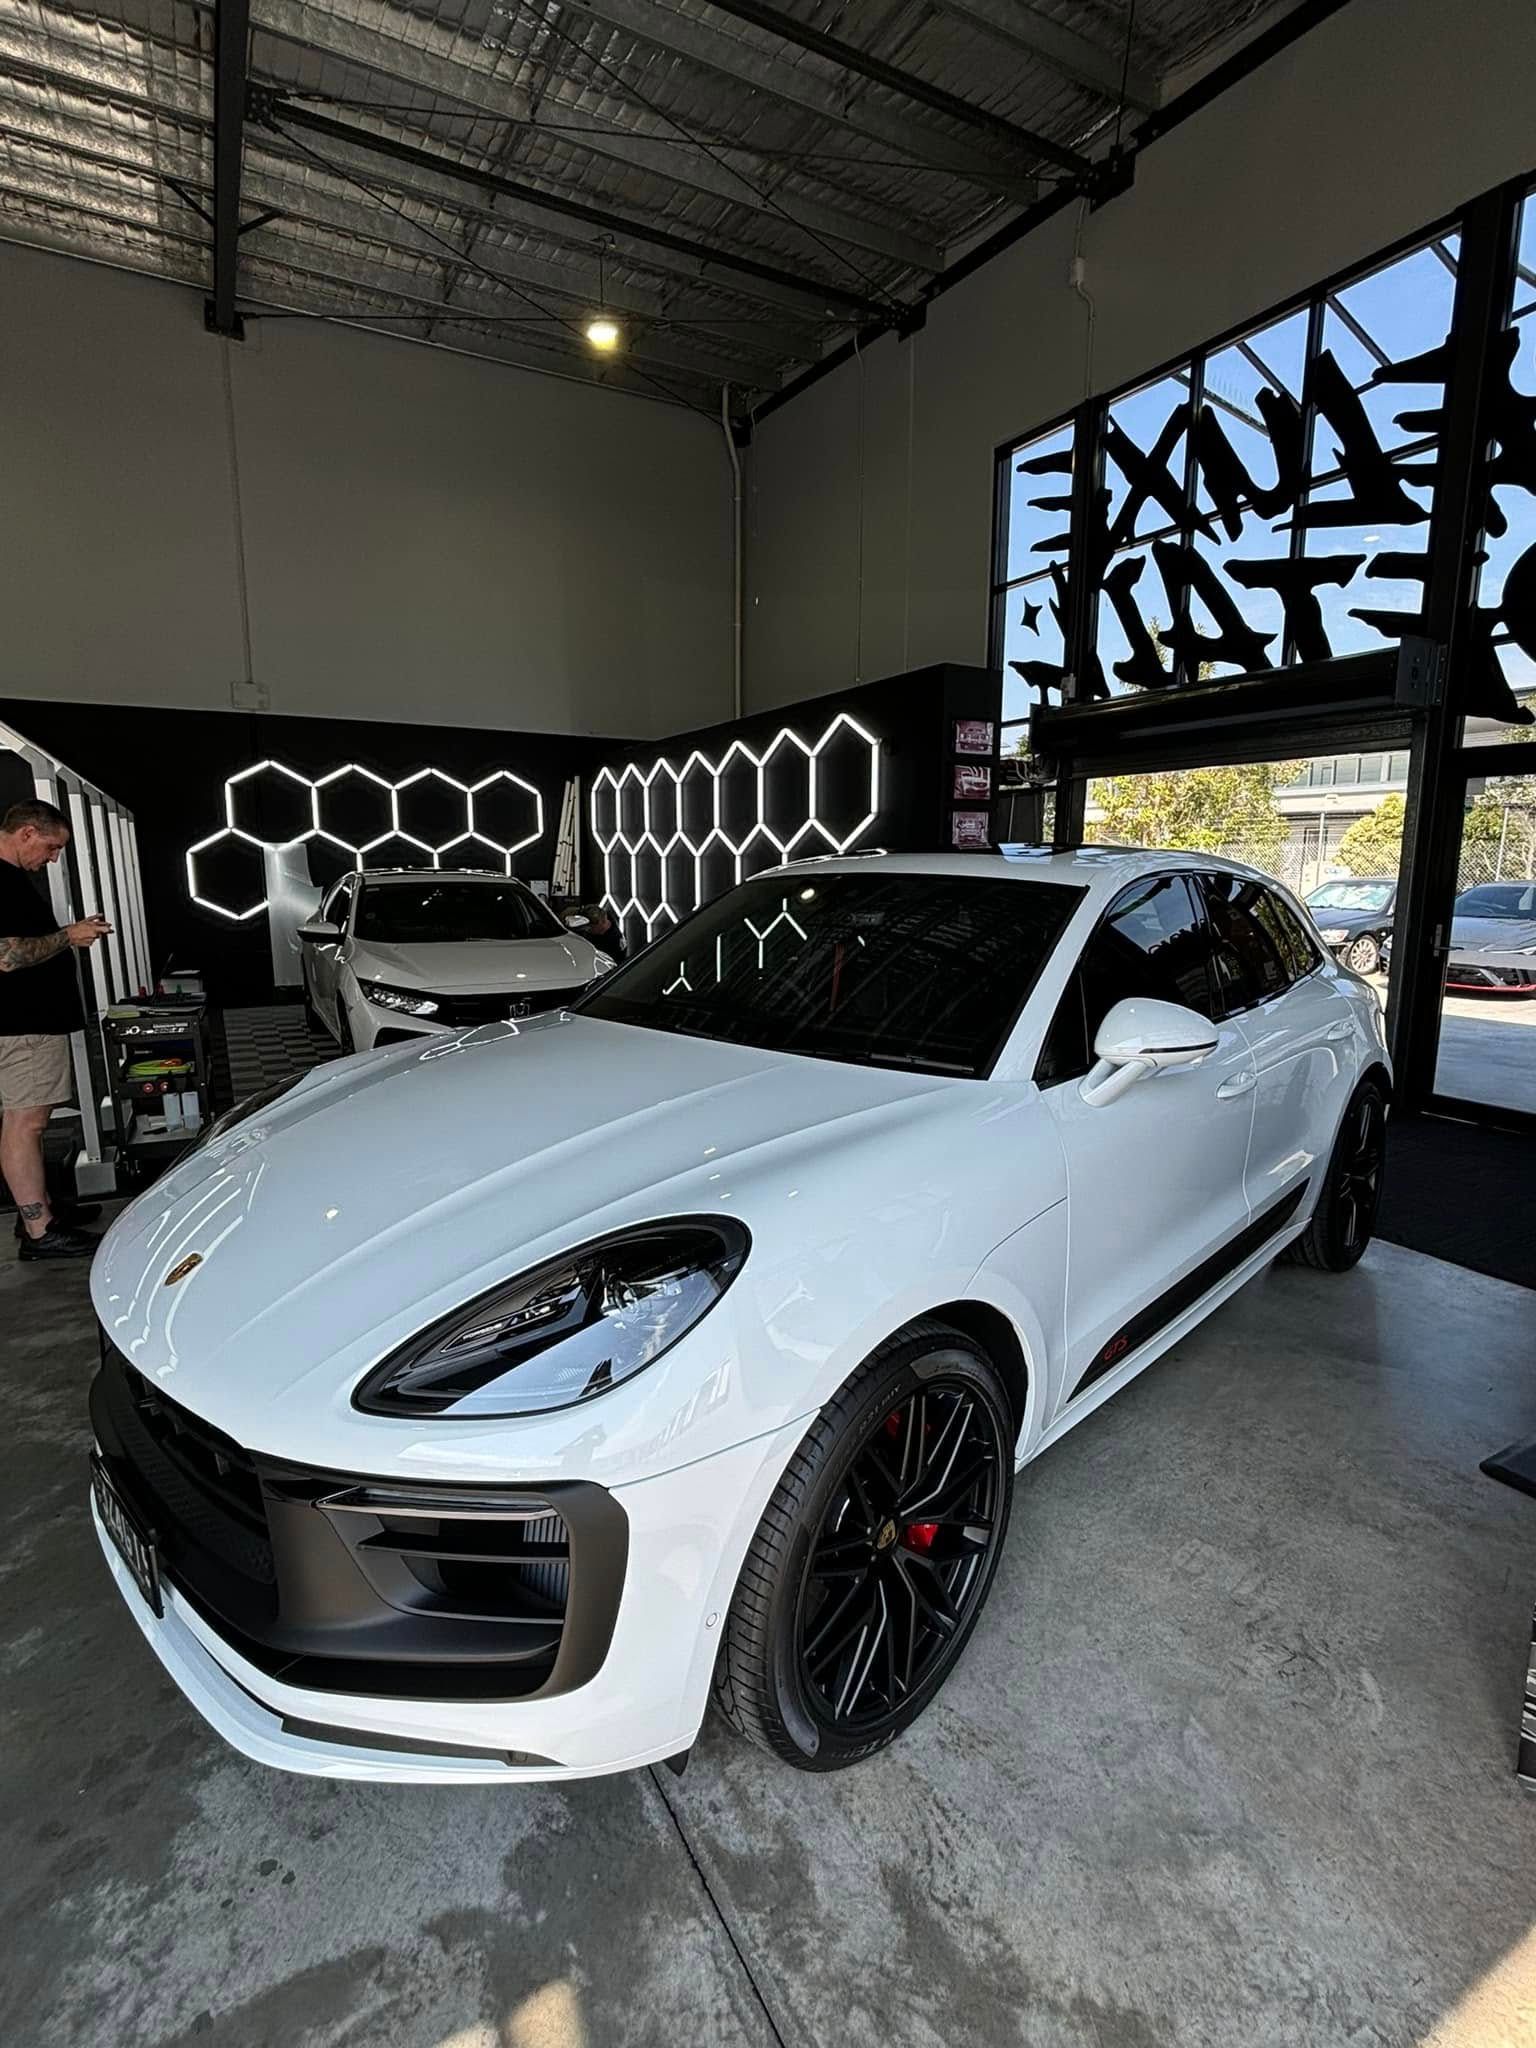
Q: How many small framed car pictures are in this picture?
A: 3